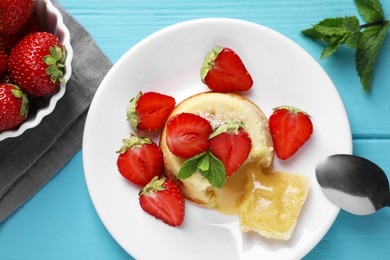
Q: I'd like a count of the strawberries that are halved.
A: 7